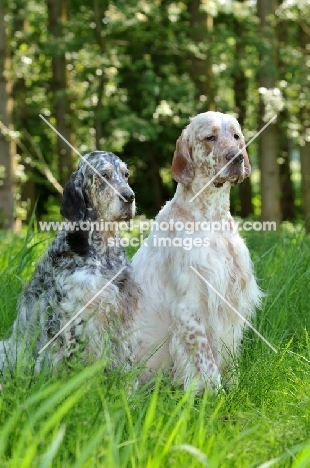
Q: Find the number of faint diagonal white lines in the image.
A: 4